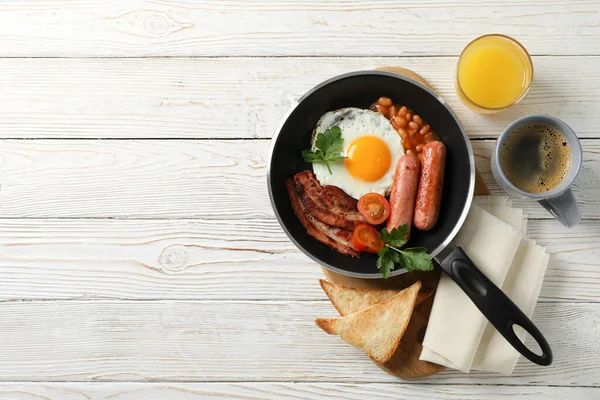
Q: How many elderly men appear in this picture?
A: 0